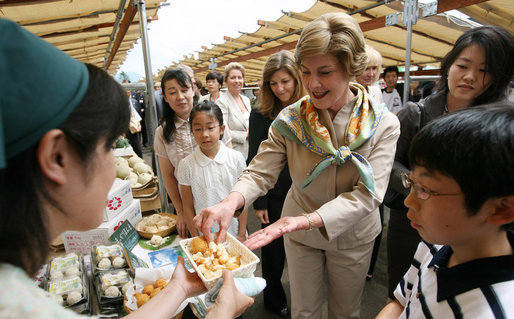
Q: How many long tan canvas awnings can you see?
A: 2